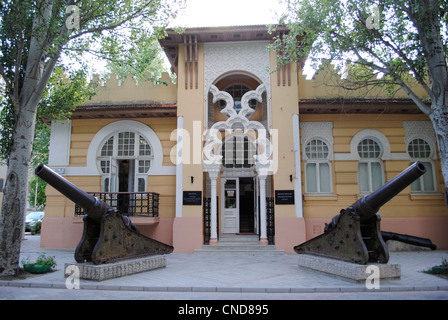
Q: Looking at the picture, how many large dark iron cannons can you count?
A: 2